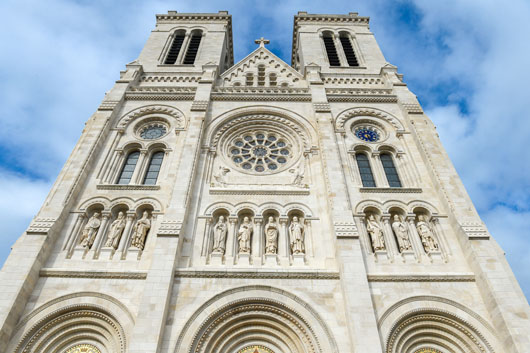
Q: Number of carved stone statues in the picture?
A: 10